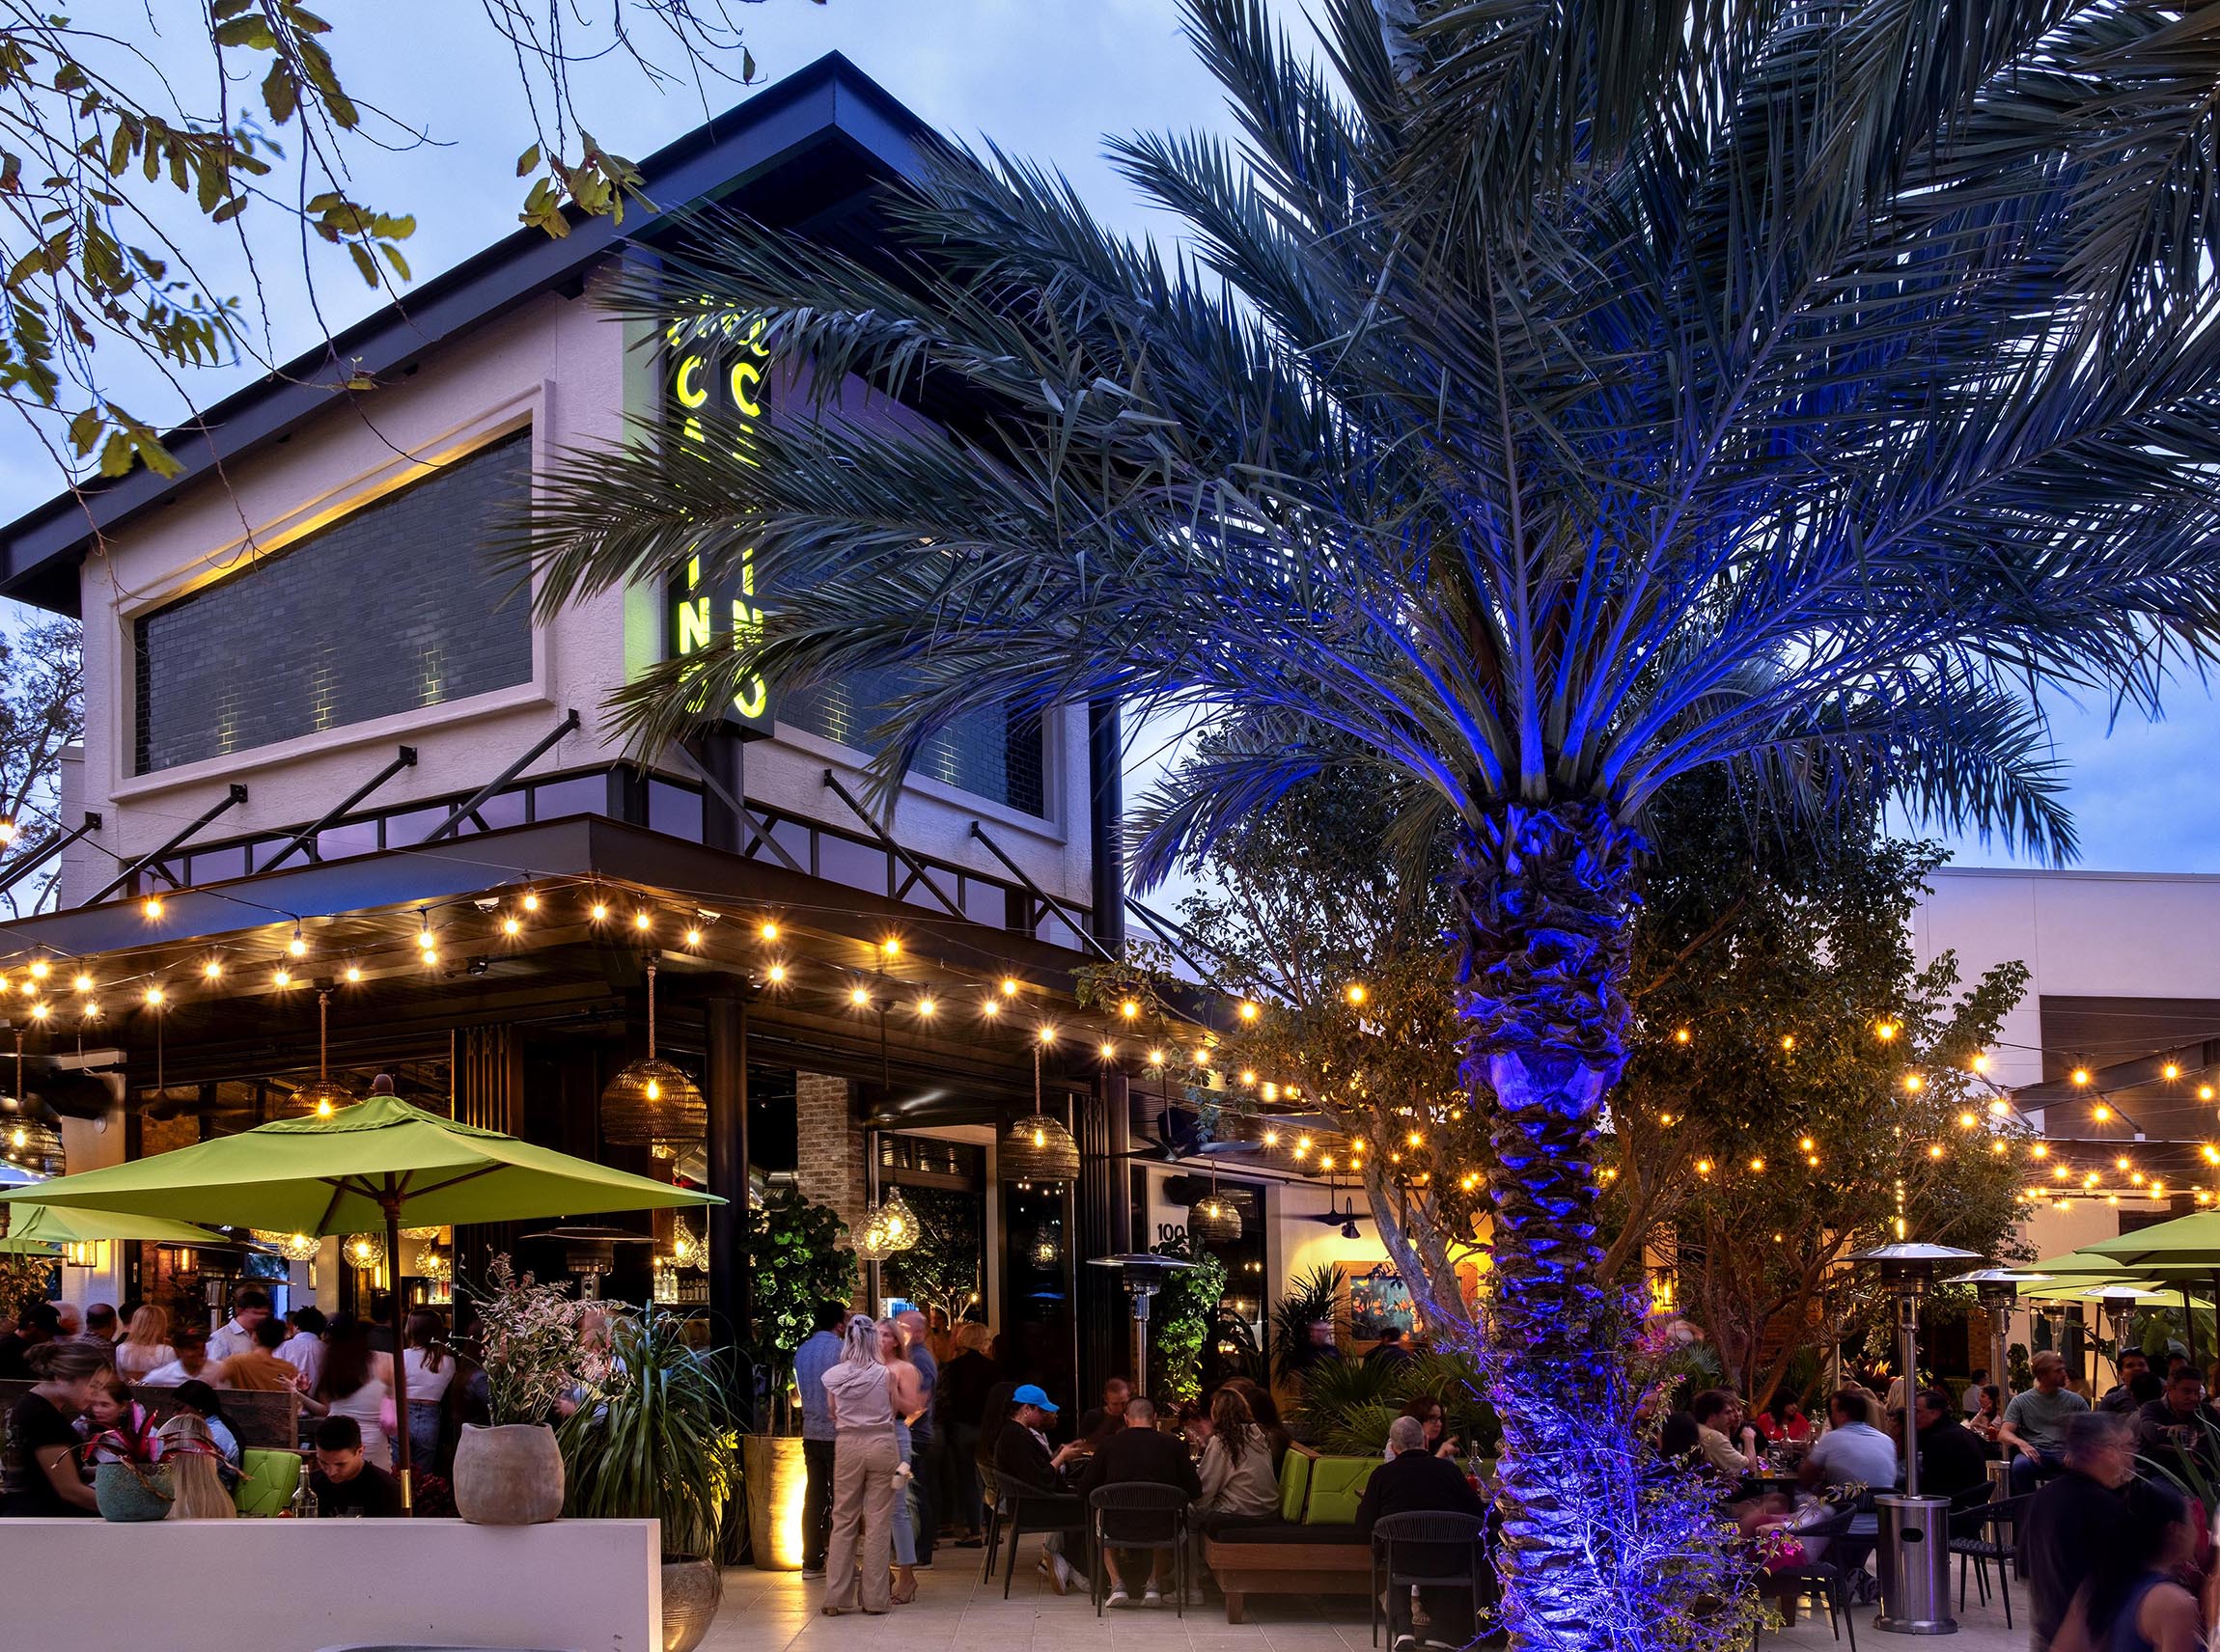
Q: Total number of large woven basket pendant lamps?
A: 5